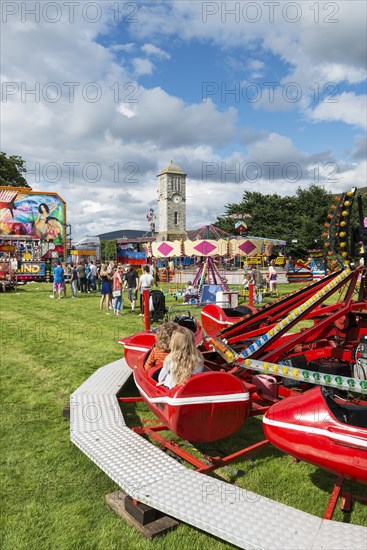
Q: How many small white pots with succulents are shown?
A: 0